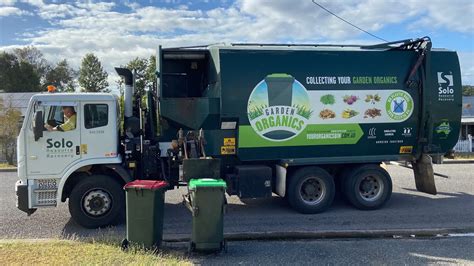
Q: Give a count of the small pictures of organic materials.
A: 6